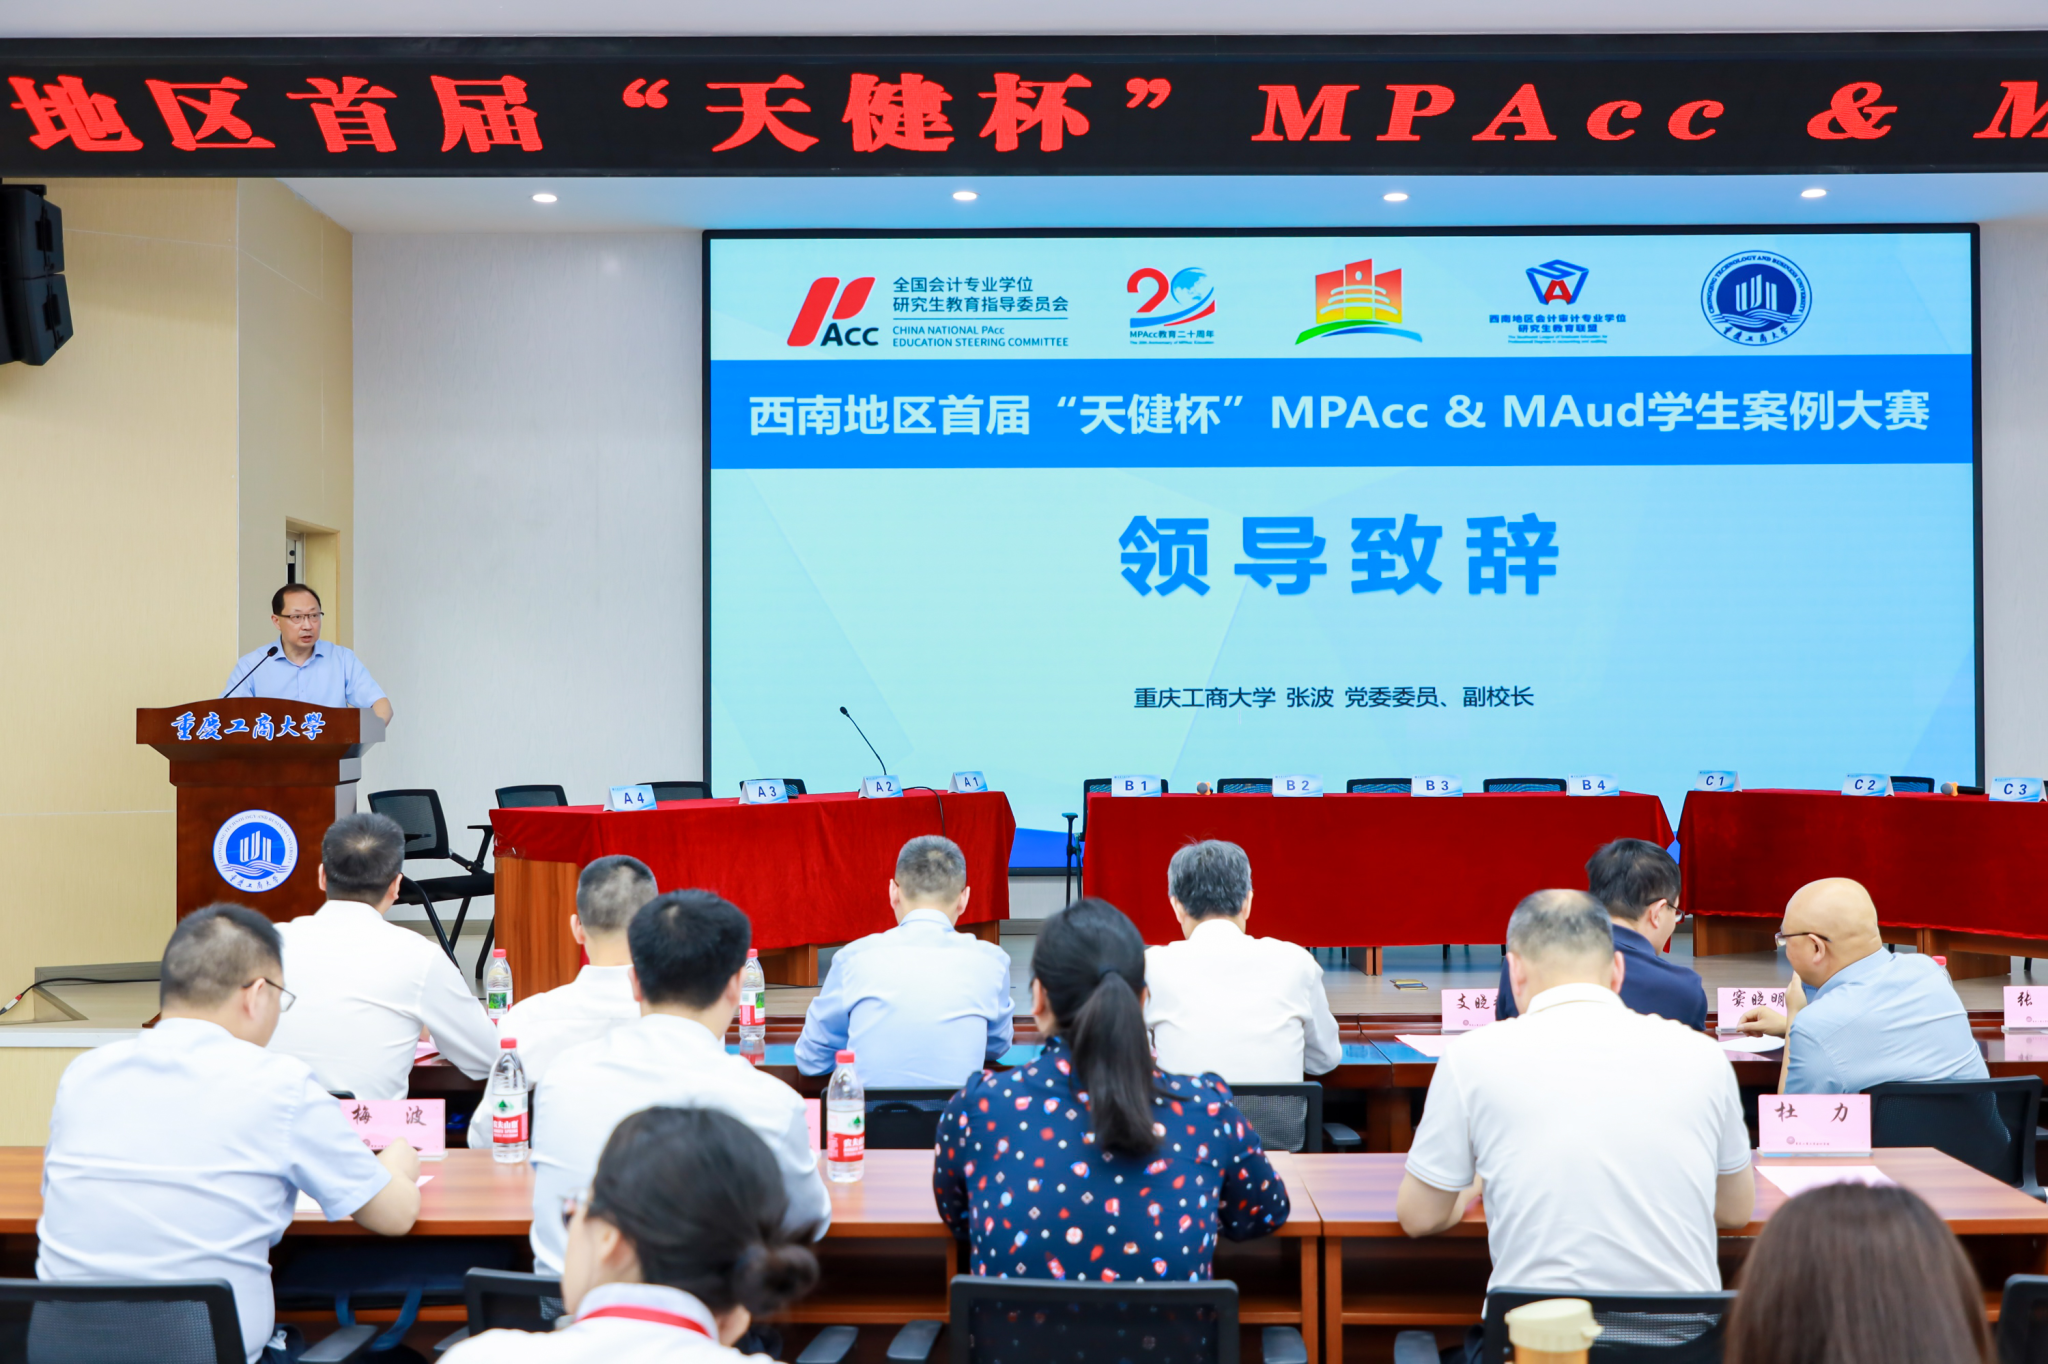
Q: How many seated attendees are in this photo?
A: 12